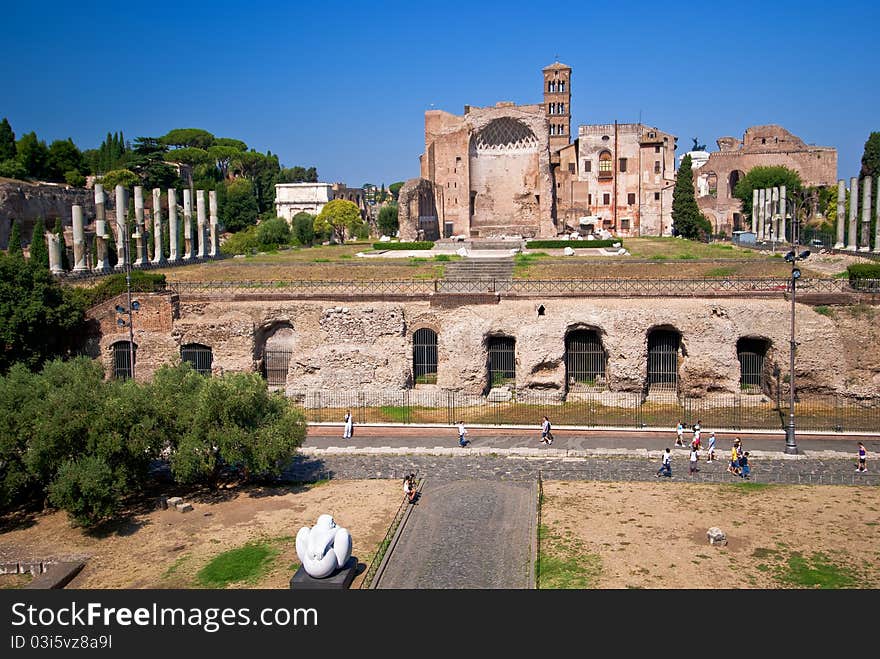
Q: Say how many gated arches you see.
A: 8